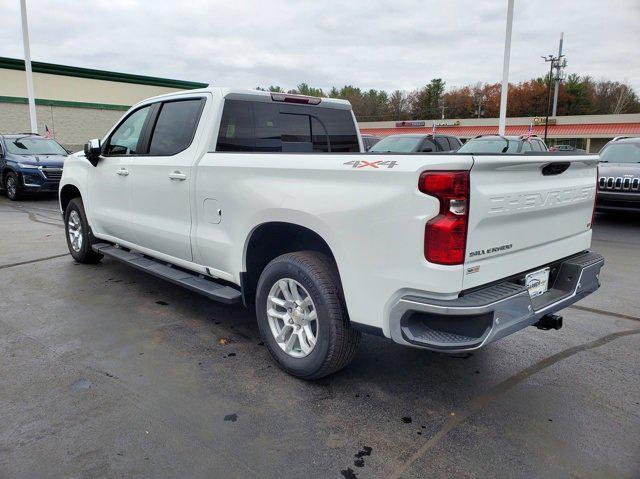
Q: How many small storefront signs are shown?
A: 3